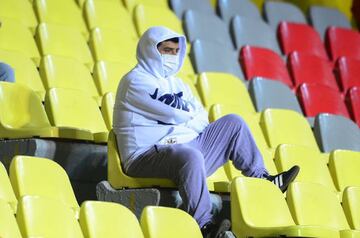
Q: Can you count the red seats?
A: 7